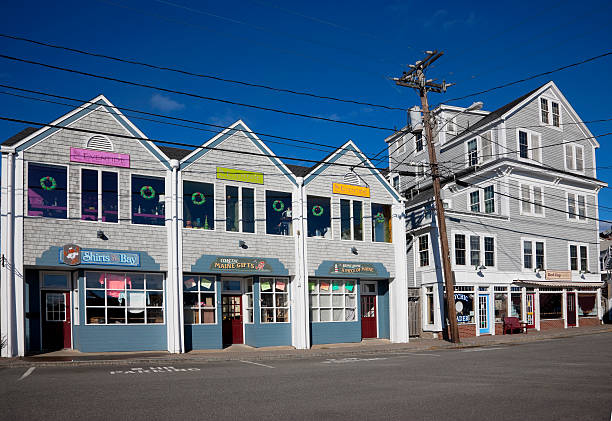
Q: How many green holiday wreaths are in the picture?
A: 6